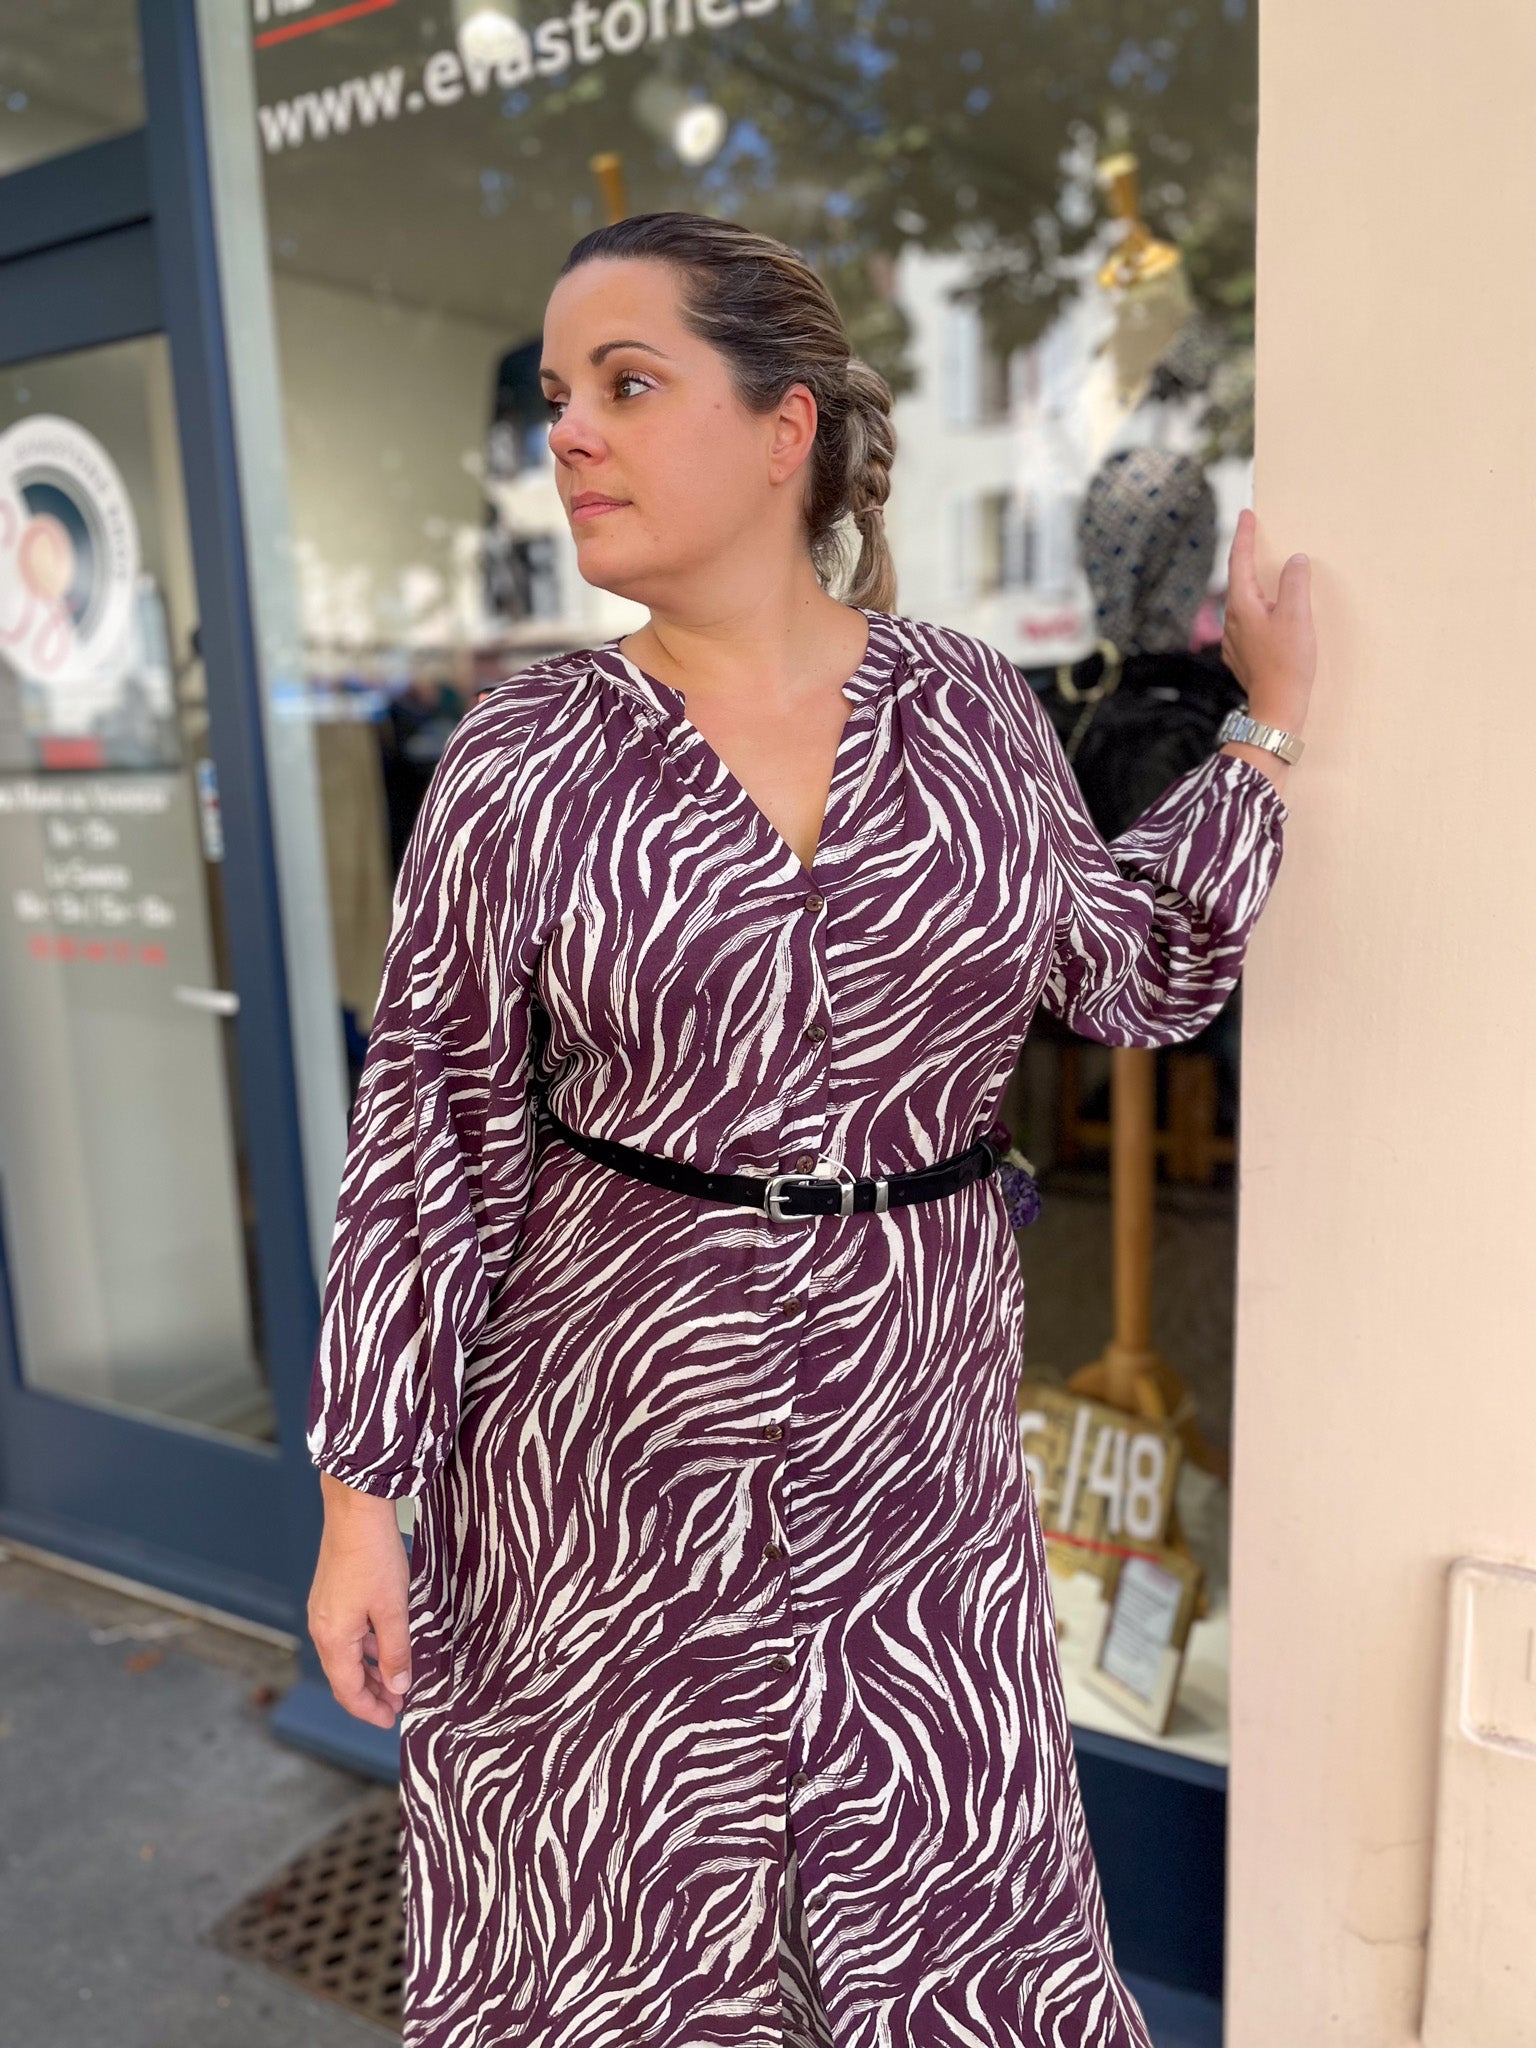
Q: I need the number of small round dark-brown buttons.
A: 9